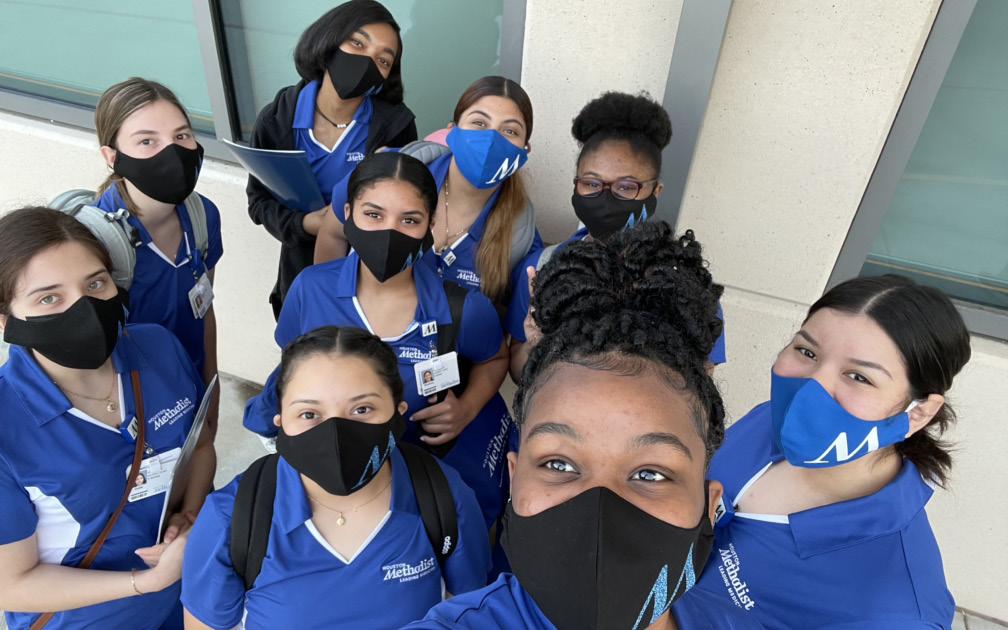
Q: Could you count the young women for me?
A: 9